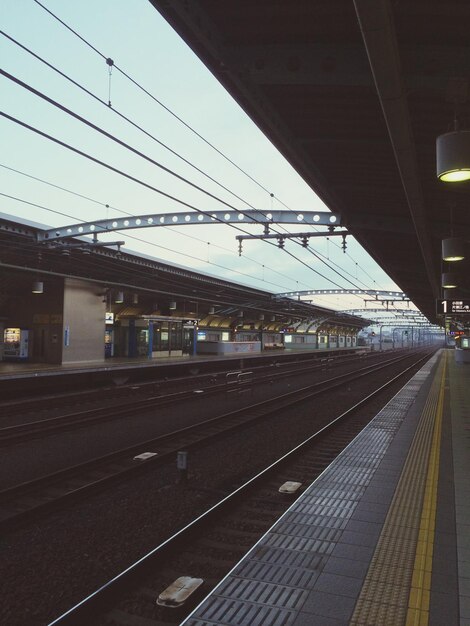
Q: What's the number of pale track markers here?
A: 3